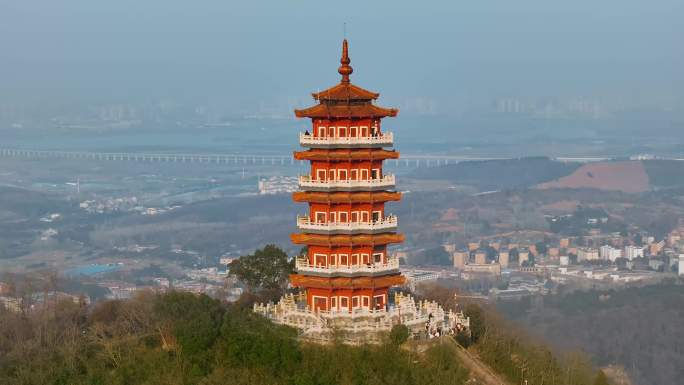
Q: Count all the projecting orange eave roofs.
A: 6